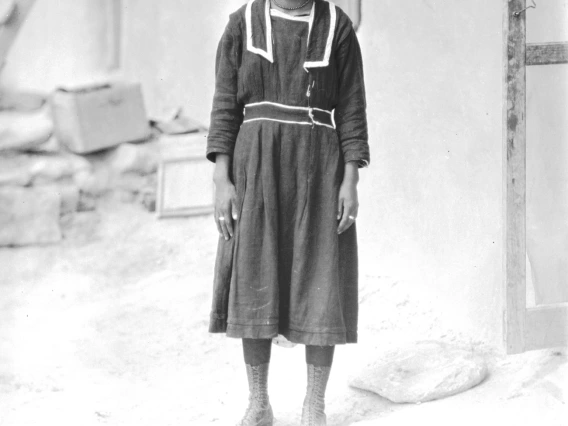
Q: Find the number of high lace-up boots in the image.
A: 2